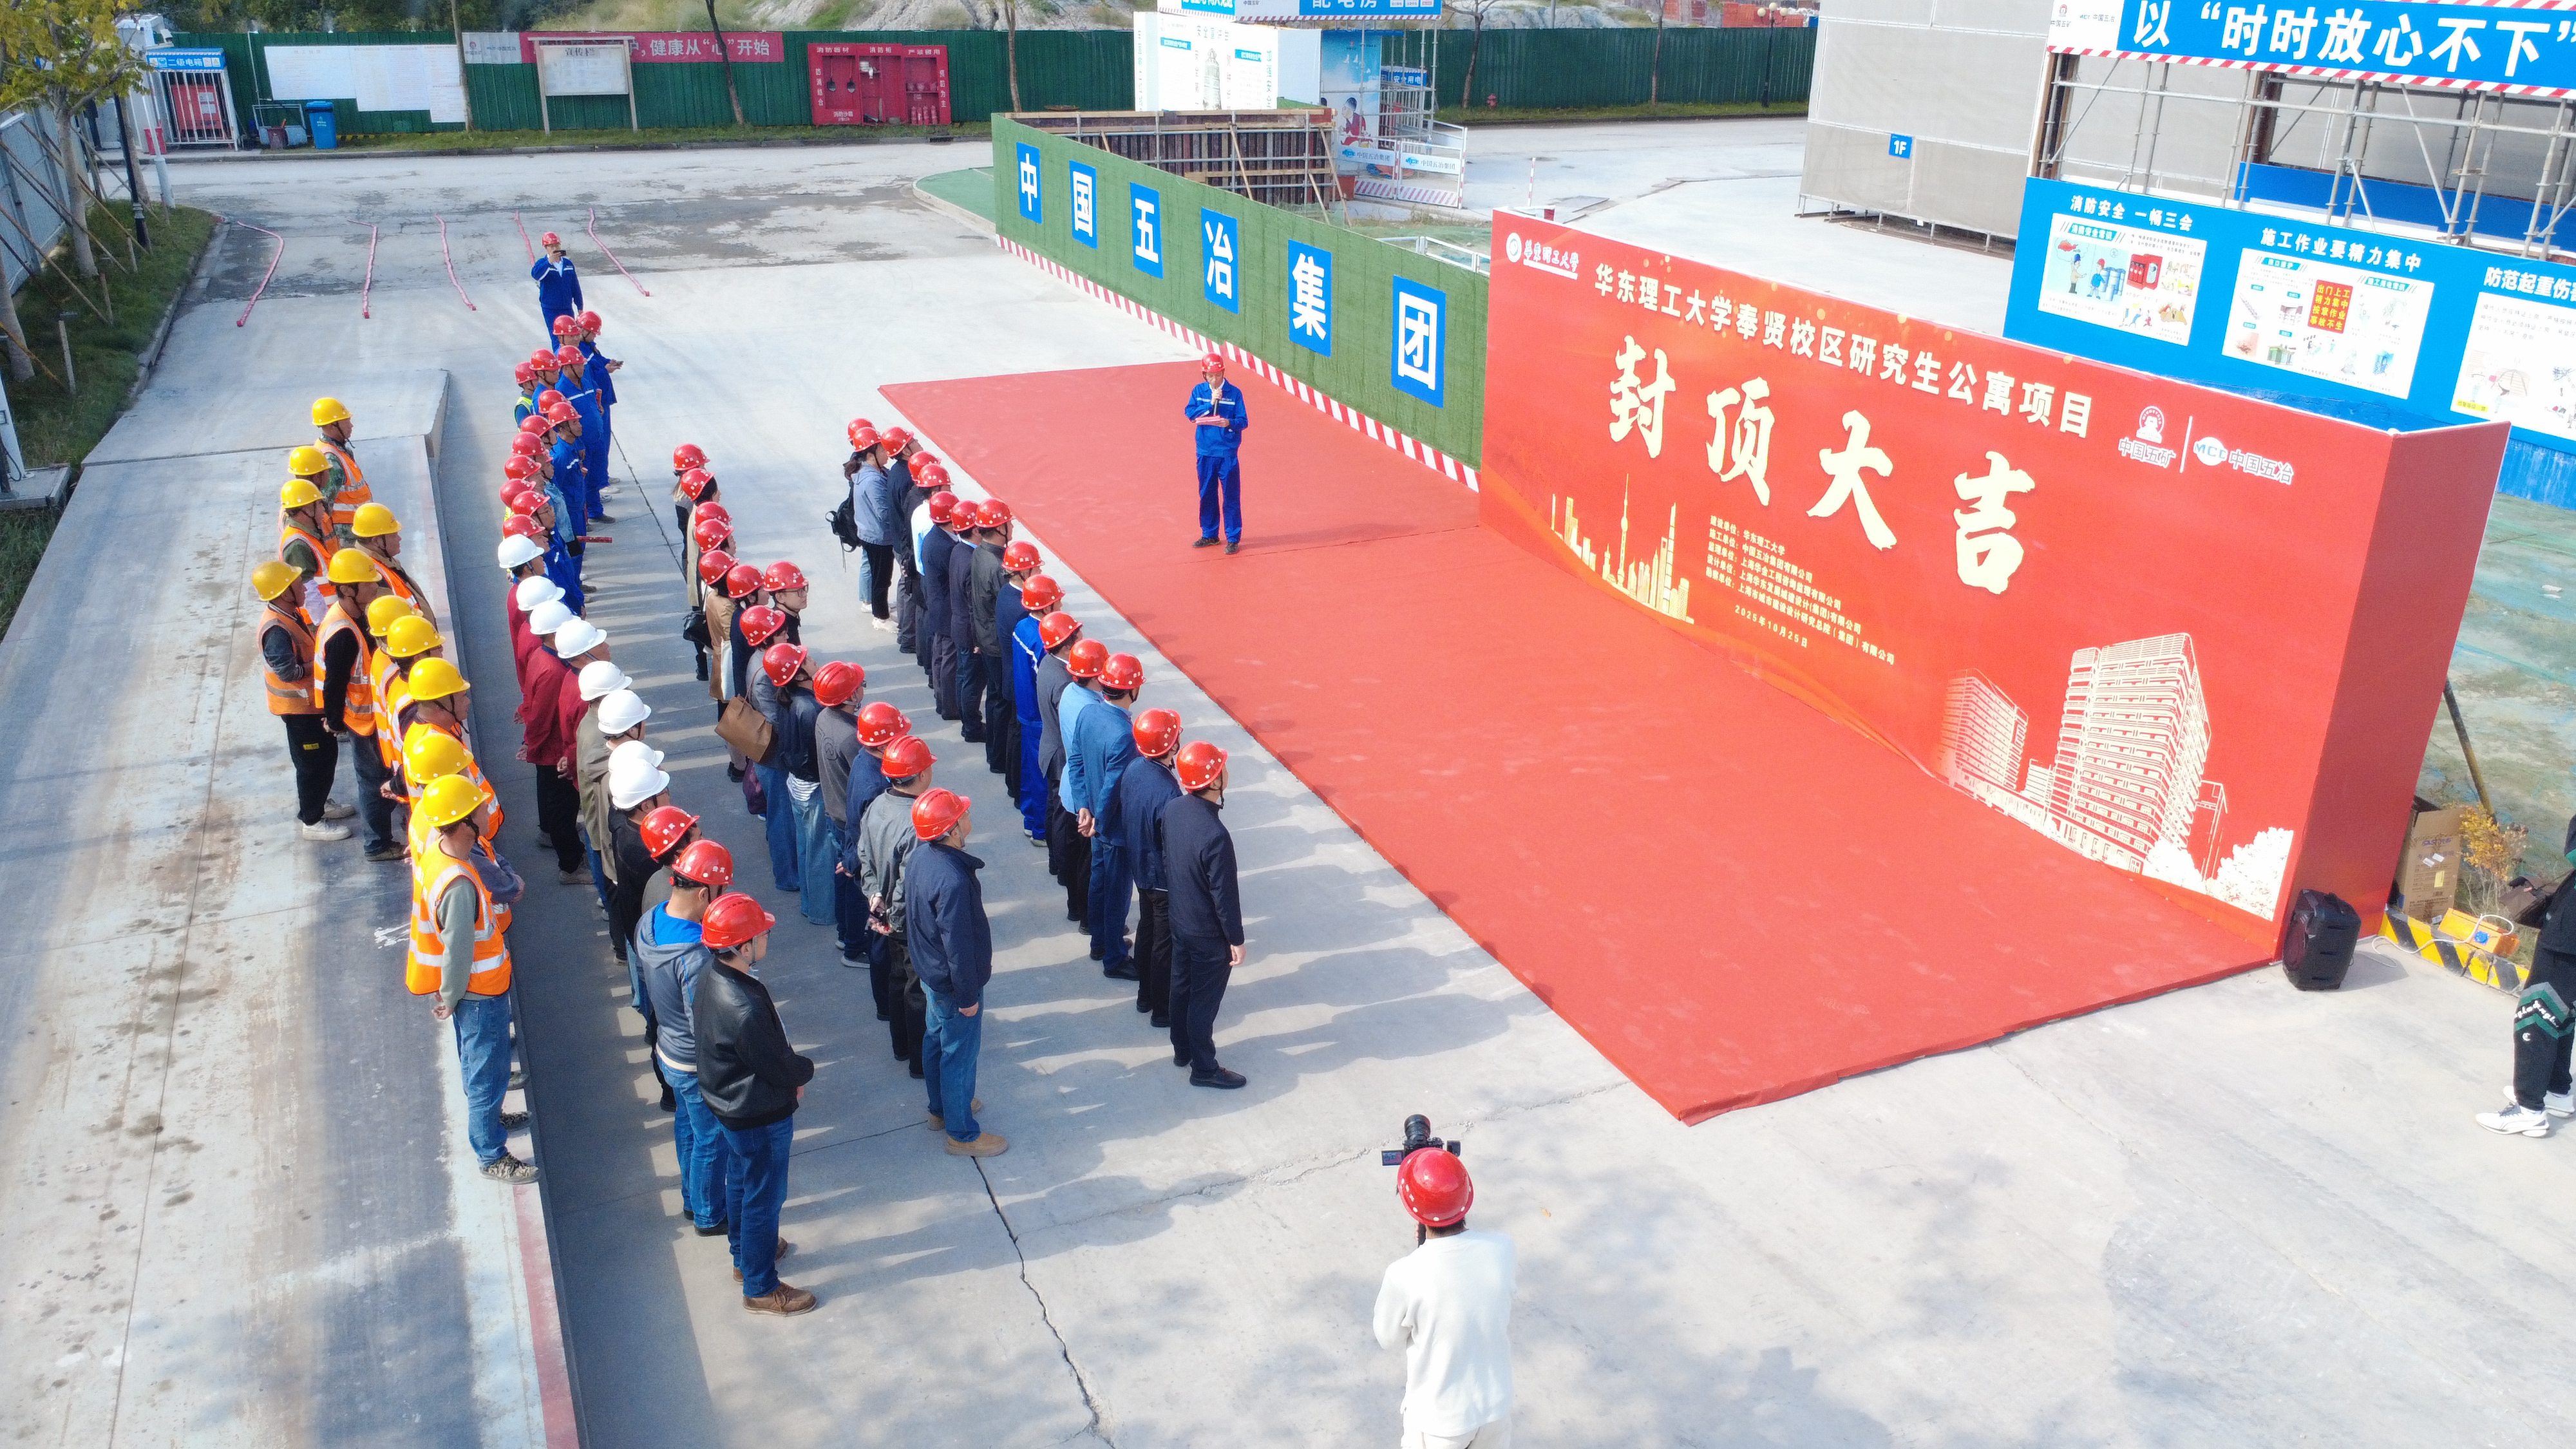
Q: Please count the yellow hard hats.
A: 11